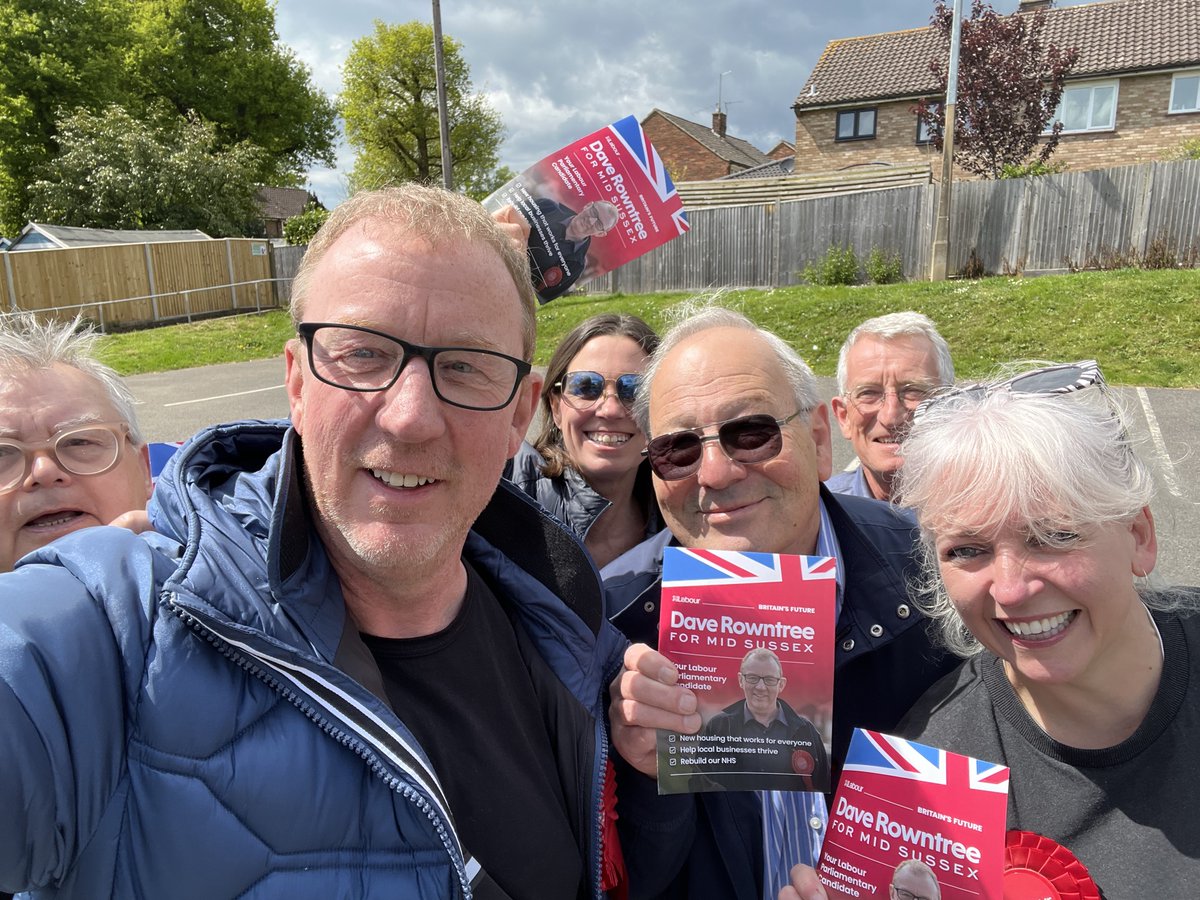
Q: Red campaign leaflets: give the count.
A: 3